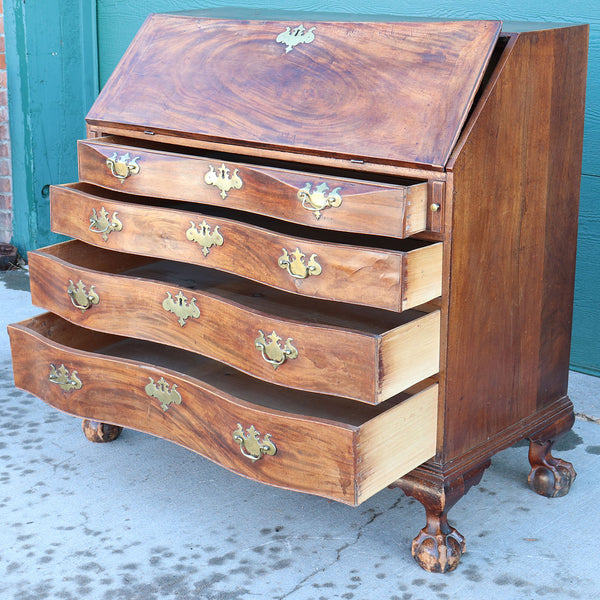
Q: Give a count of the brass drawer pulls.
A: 8